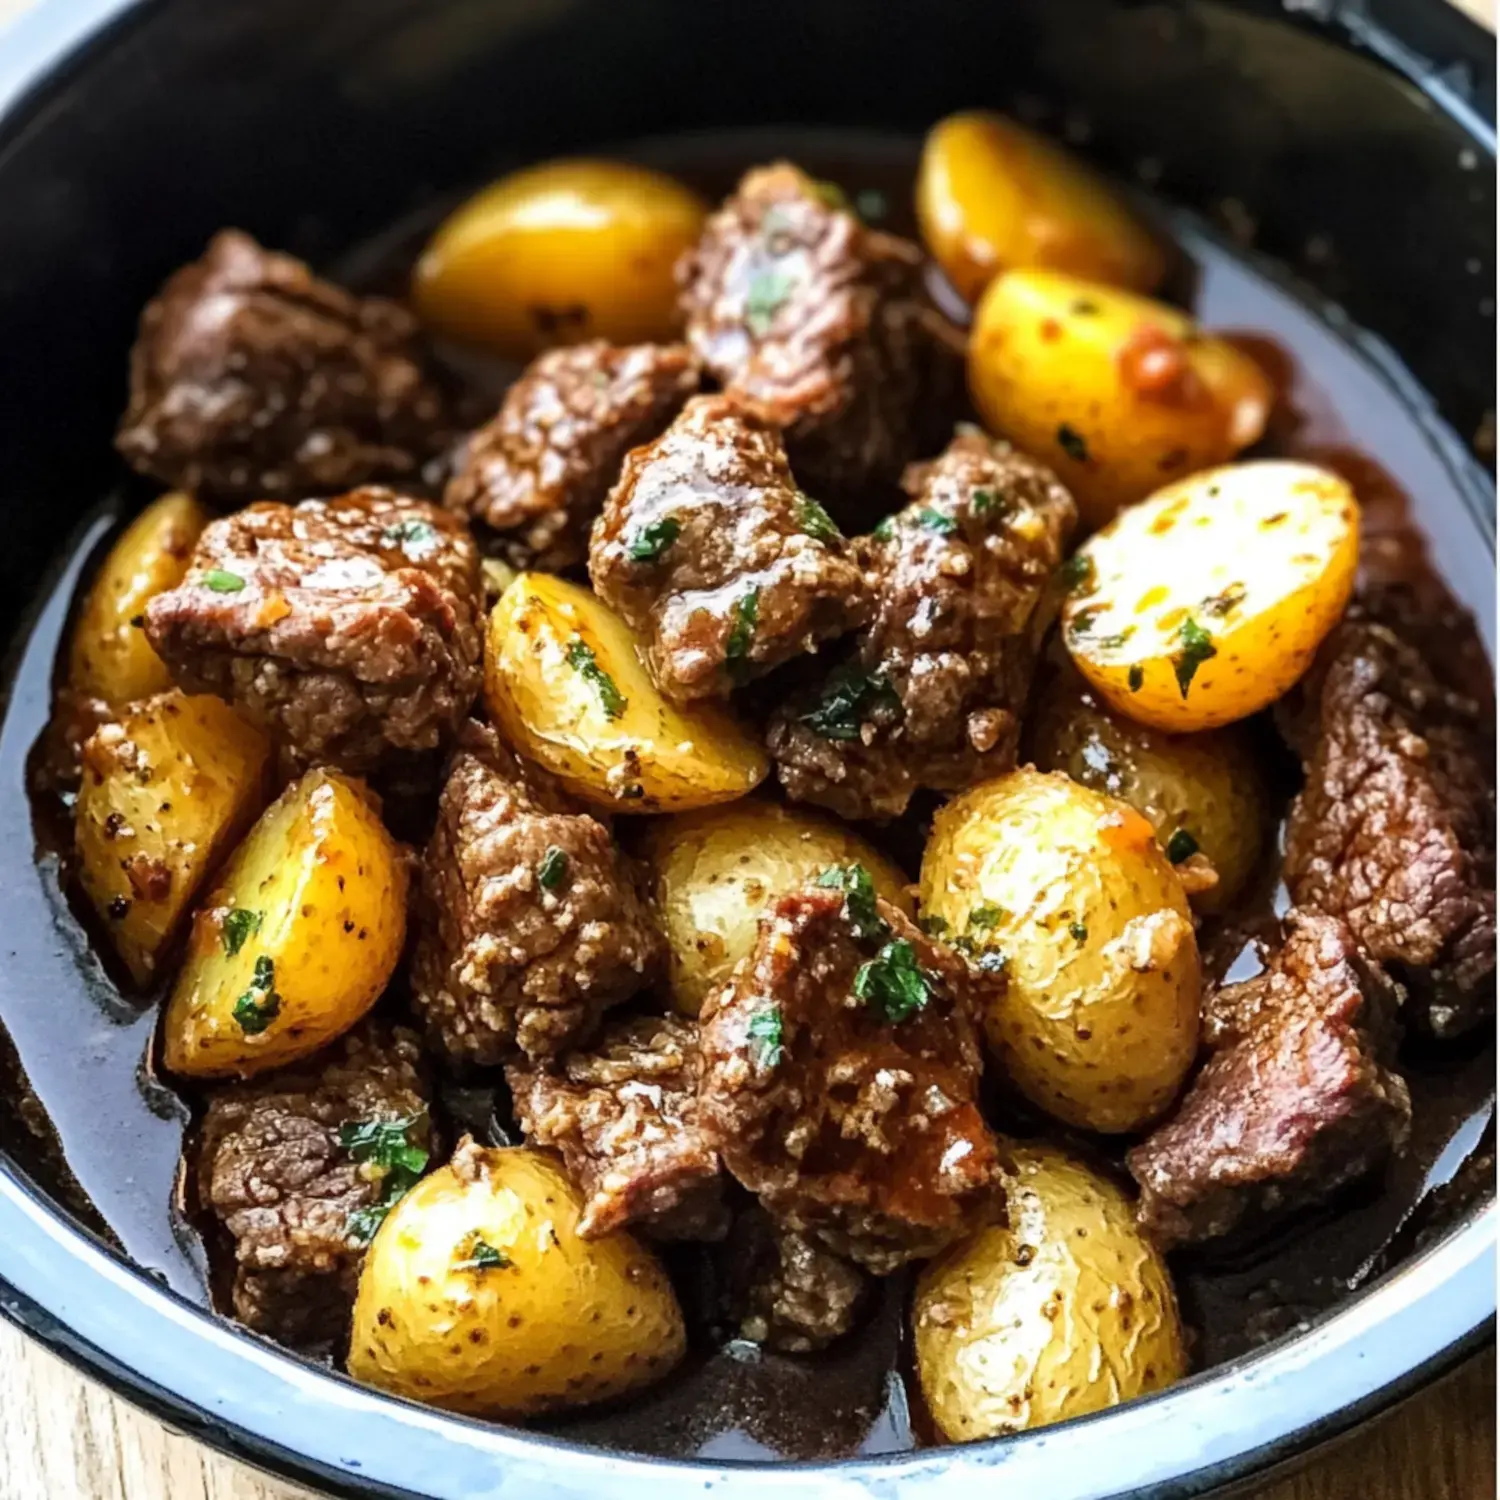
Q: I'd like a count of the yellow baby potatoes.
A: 13